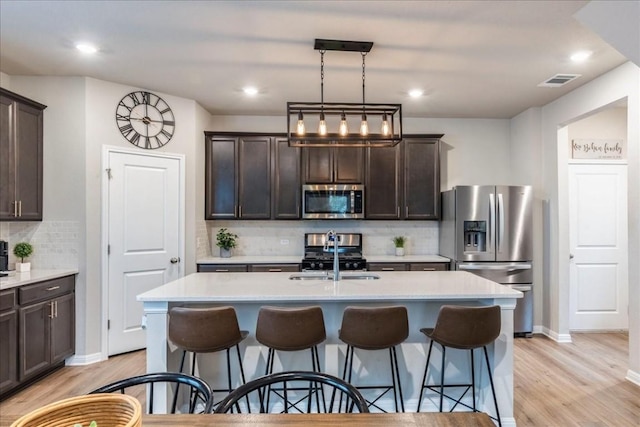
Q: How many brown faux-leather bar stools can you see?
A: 4